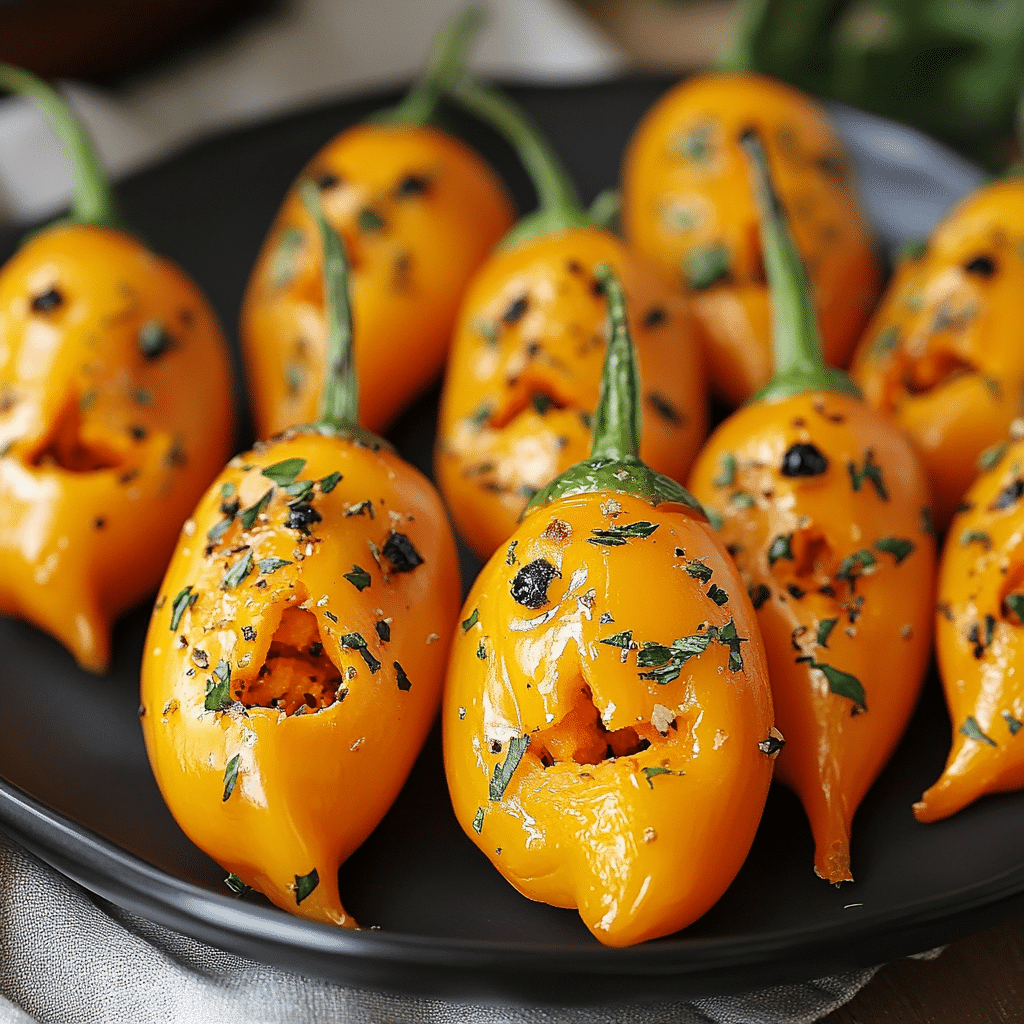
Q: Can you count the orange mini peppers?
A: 9